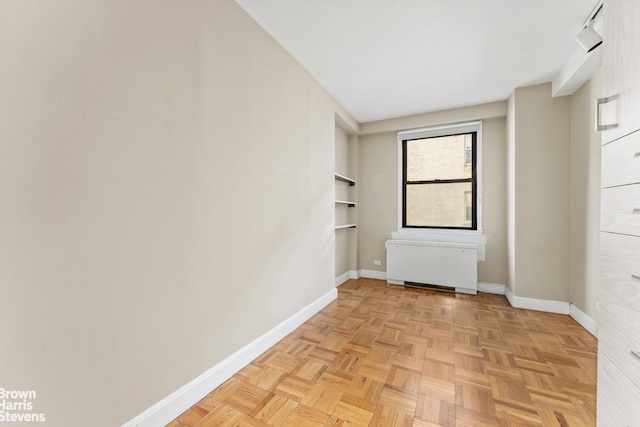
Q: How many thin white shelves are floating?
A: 3